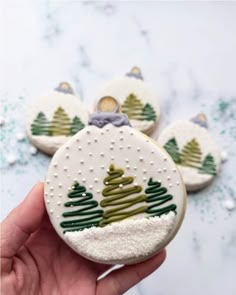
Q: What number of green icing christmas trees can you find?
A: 11